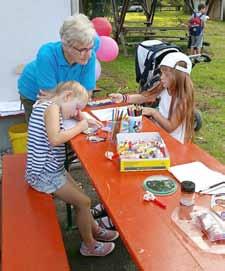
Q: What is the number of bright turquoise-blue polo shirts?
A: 1